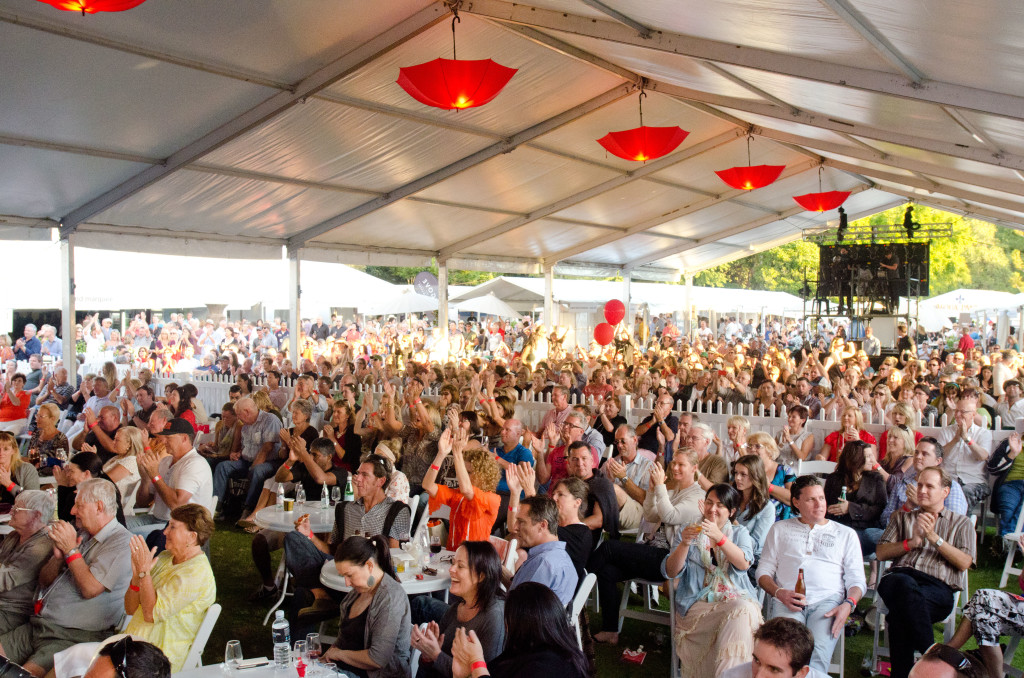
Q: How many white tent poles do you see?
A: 6